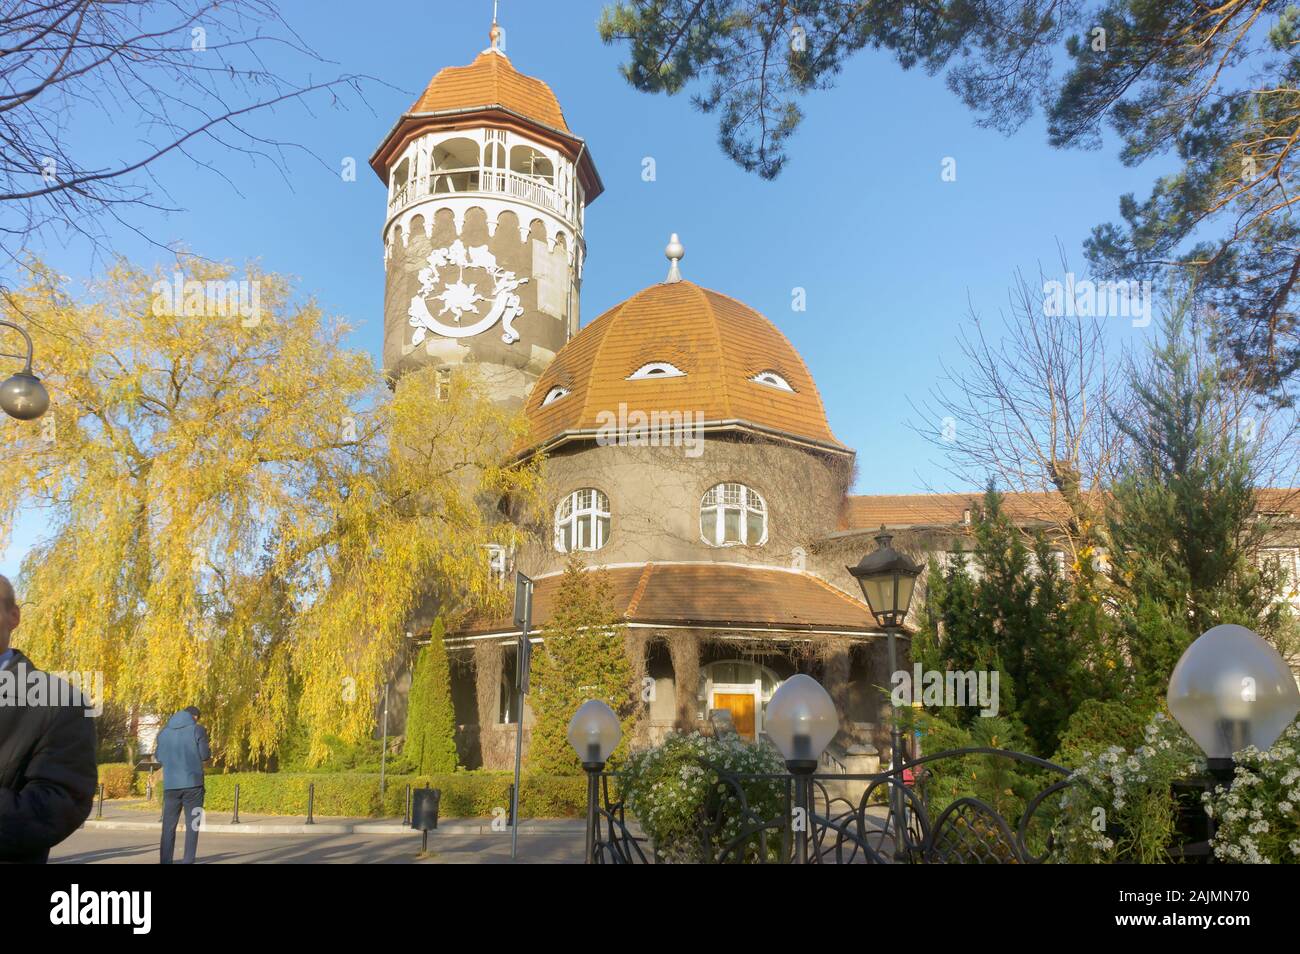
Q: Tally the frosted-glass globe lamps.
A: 3